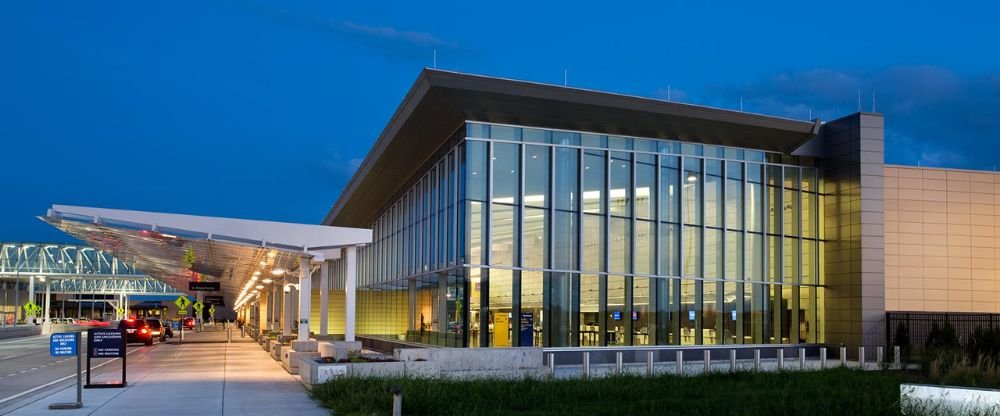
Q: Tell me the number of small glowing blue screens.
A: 4